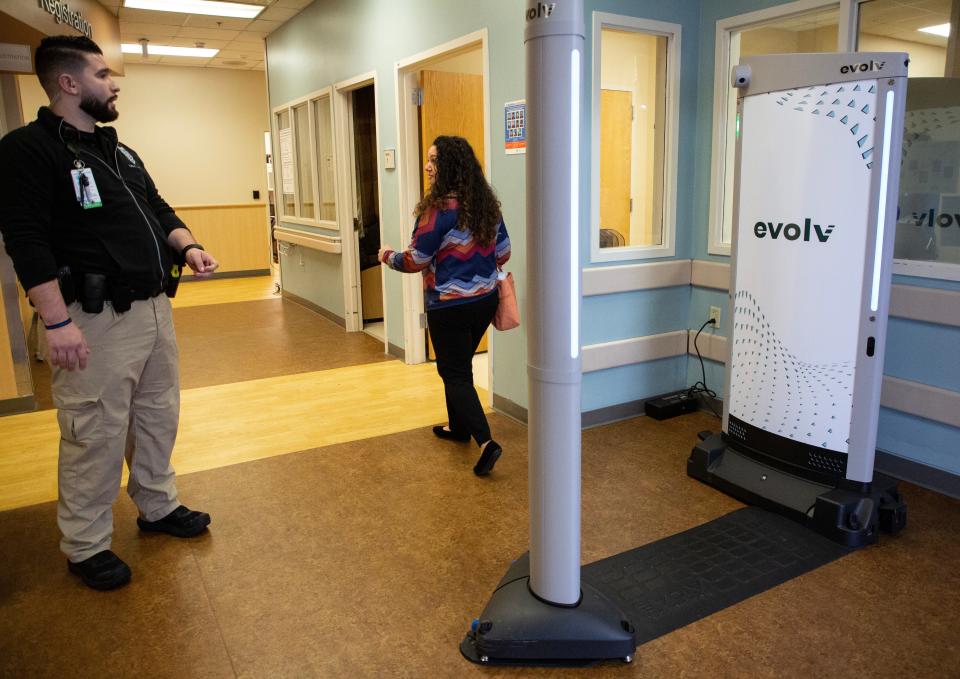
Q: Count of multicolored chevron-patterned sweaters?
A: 1